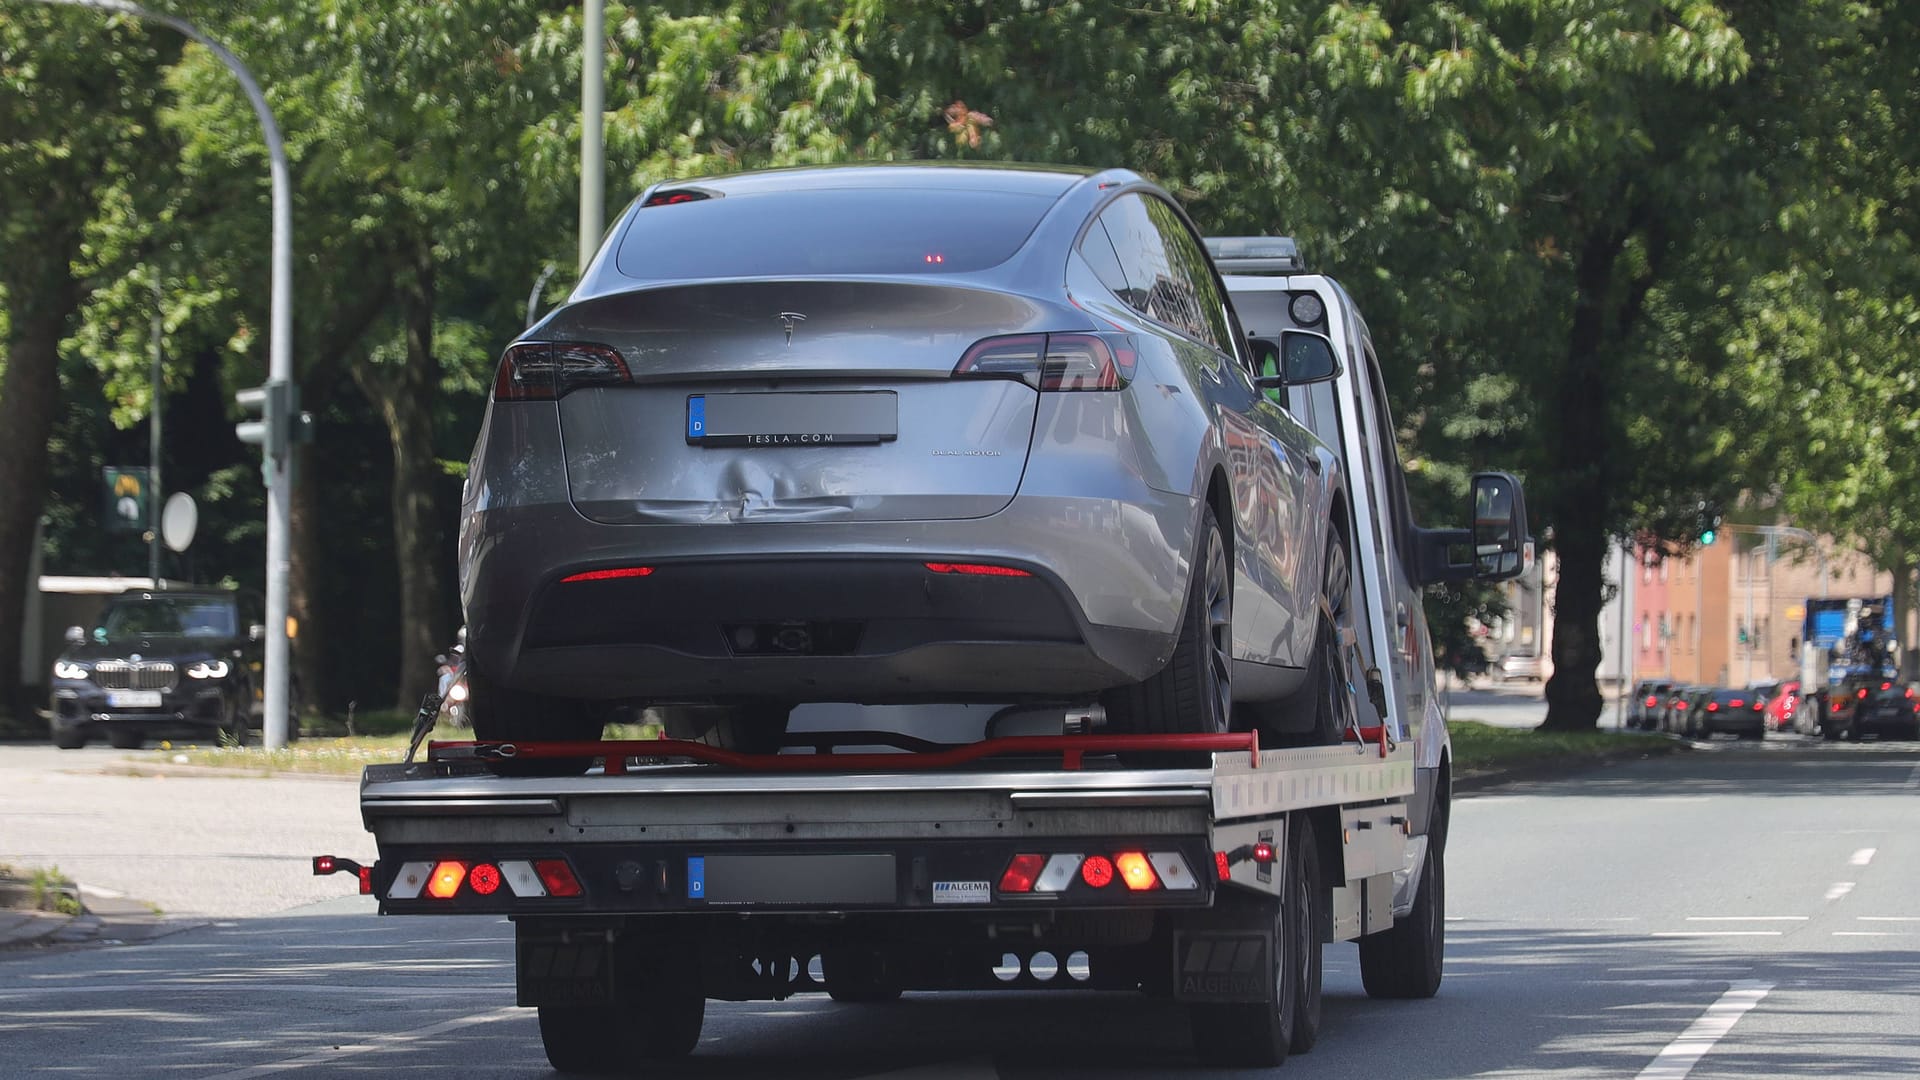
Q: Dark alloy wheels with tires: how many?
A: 2